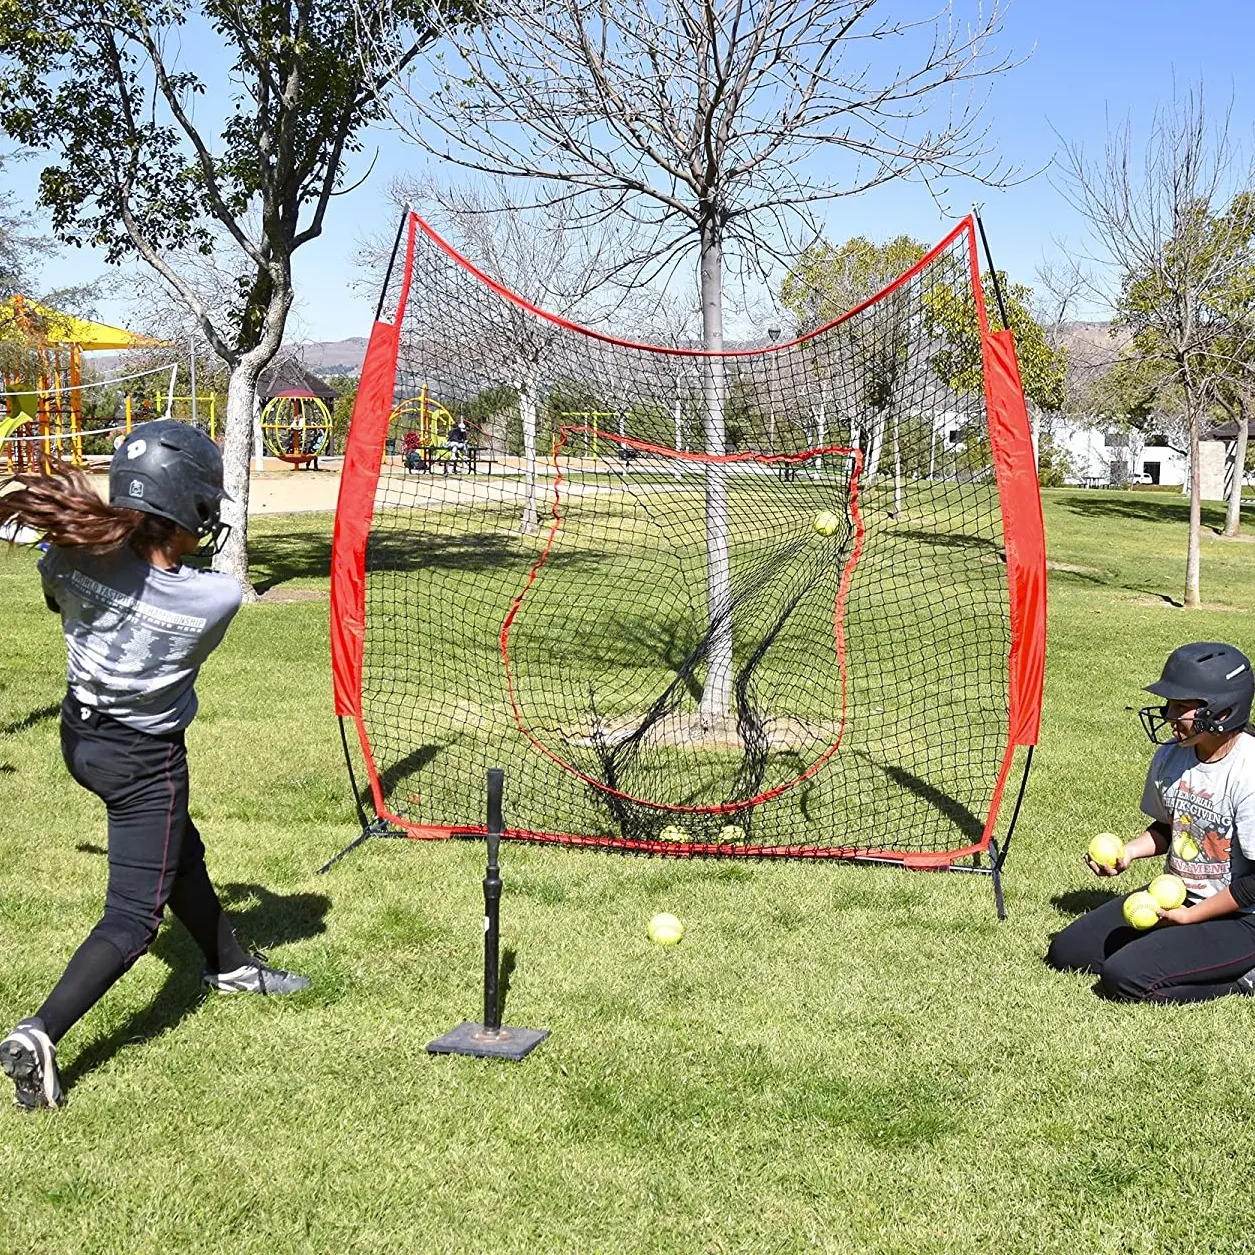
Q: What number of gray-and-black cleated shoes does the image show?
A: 2